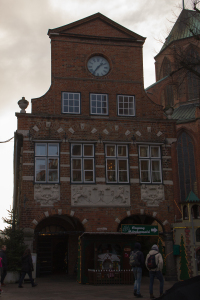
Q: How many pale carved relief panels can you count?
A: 3